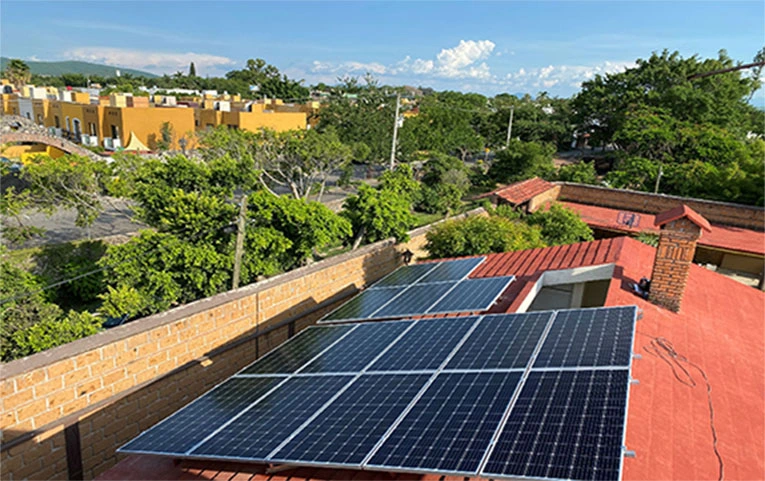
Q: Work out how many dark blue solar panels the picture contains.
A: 15